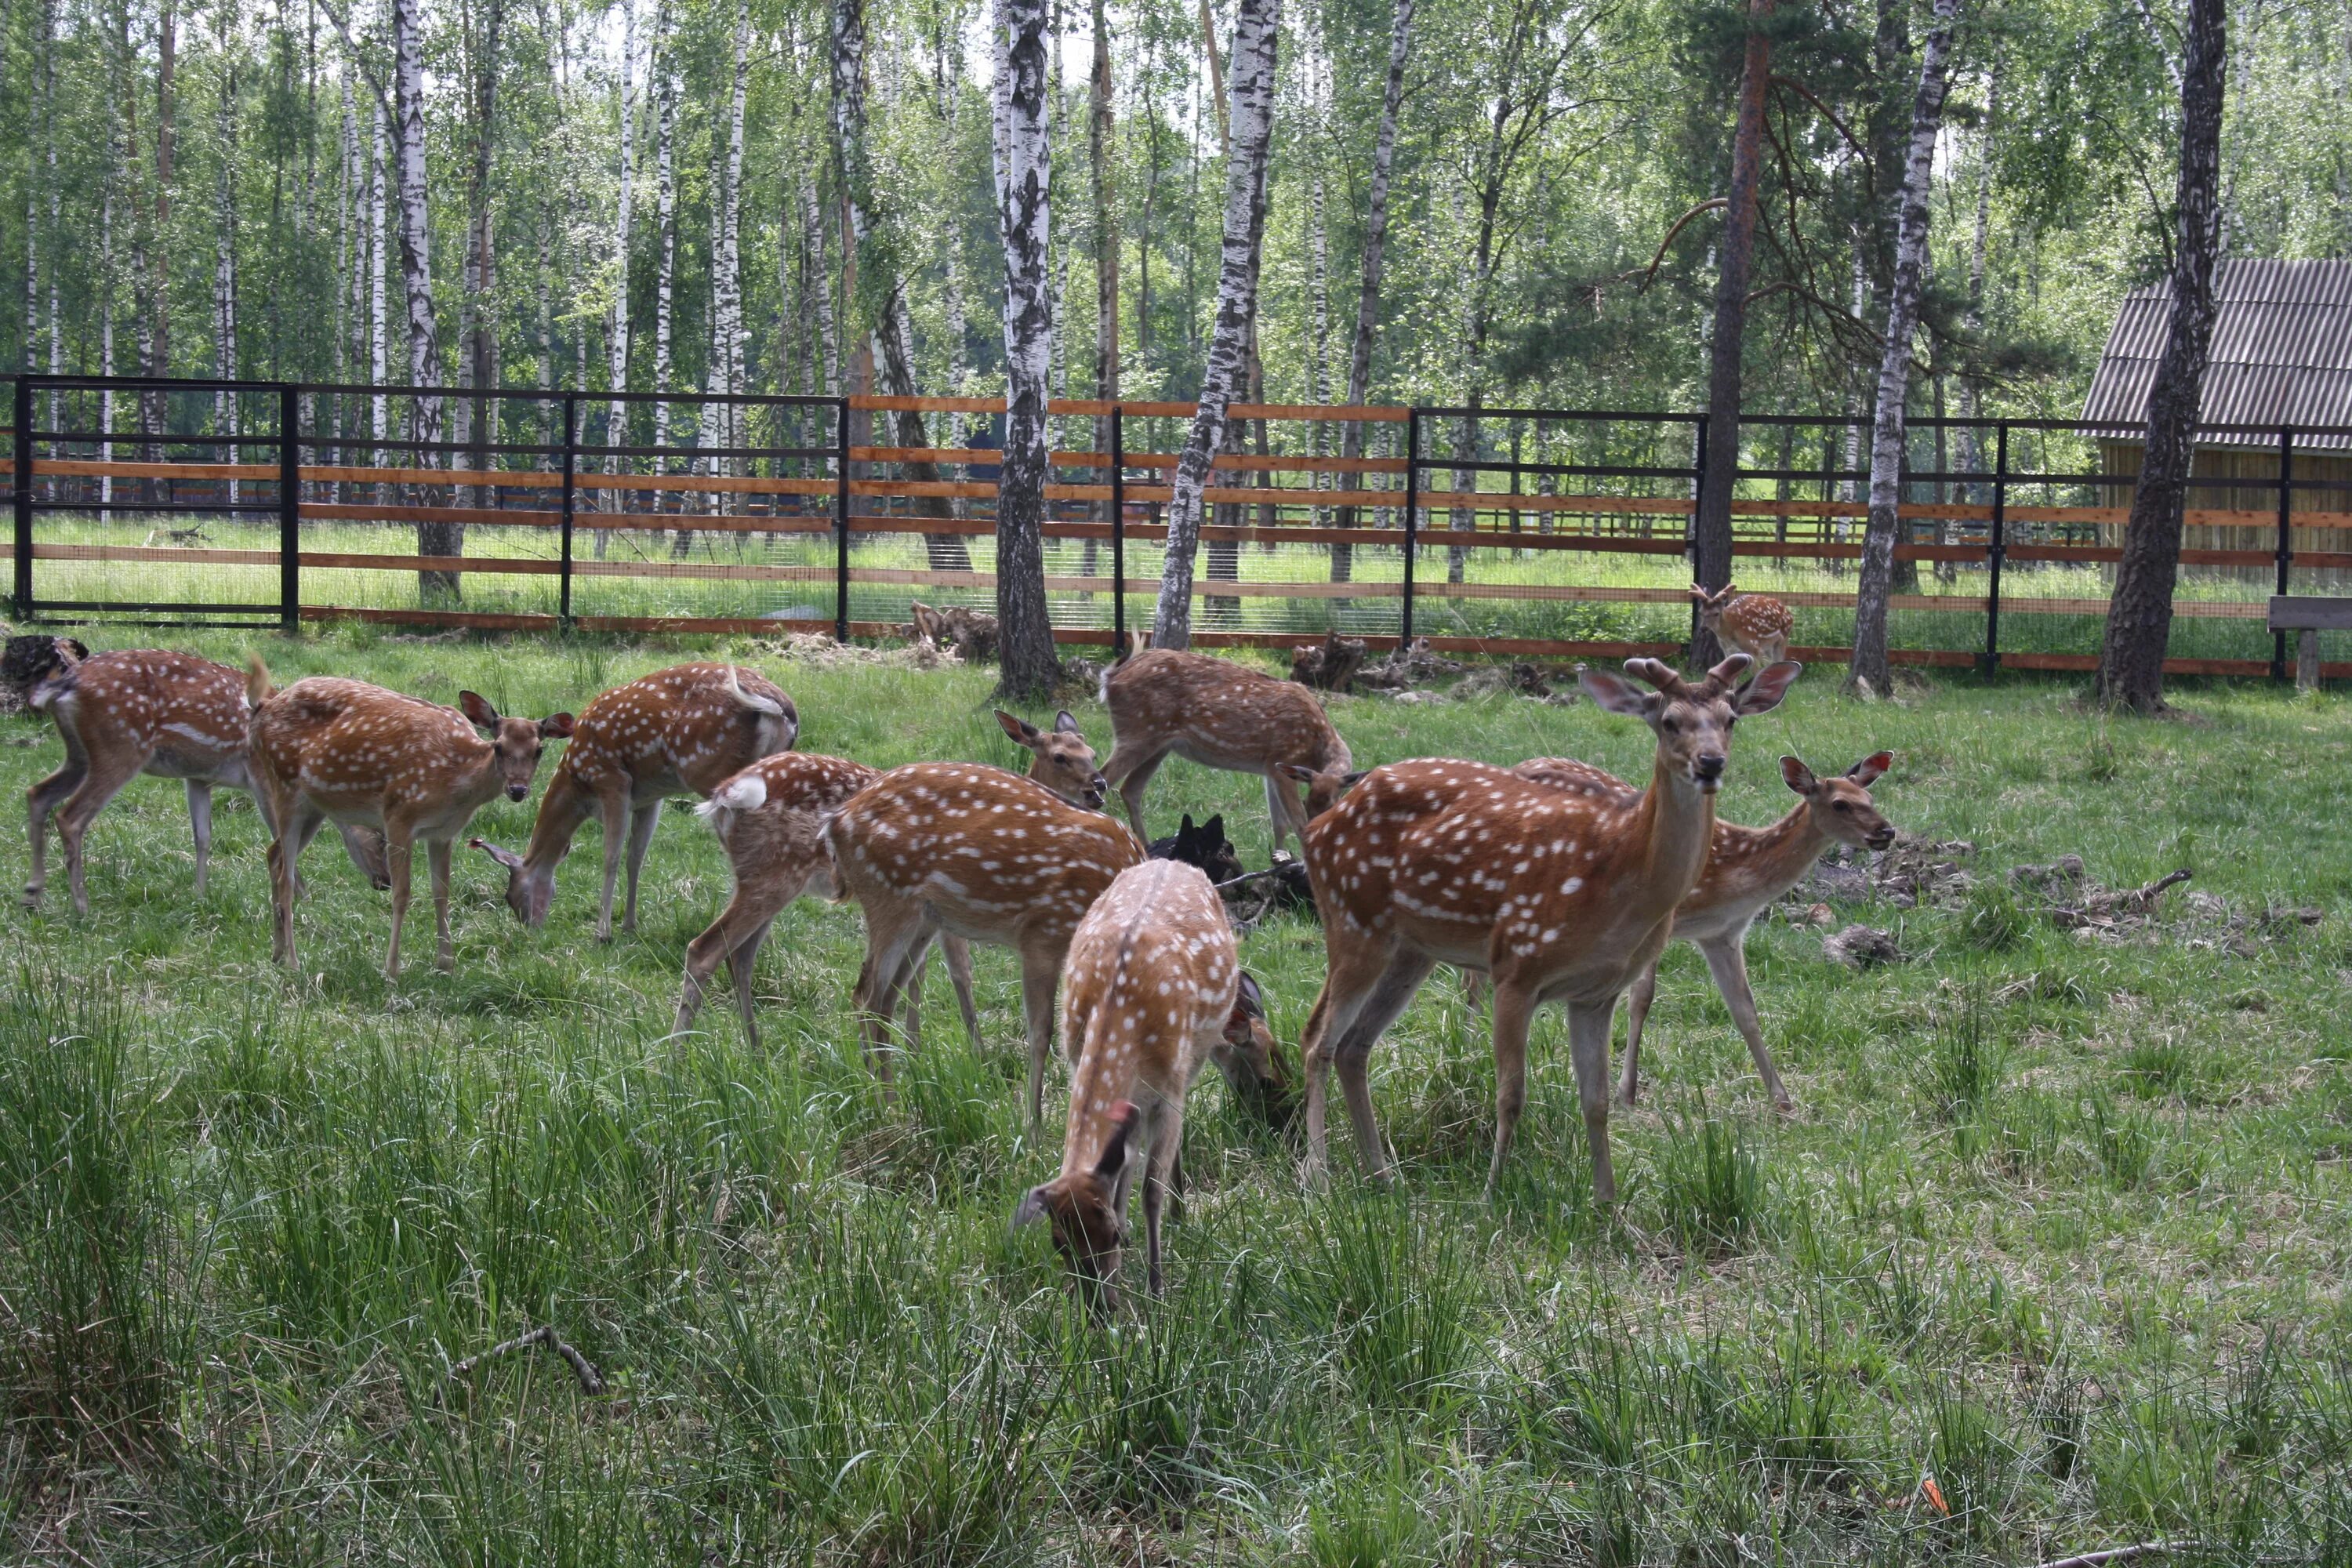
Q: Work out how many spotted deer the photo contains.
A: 10